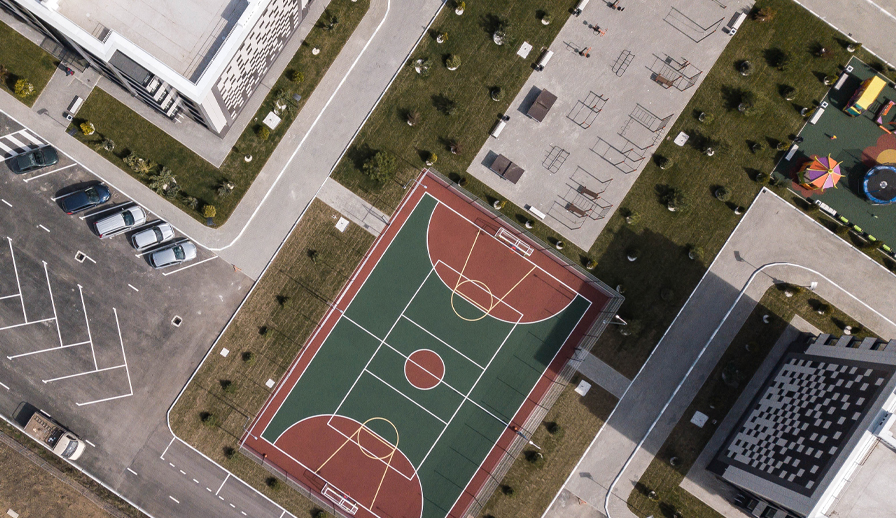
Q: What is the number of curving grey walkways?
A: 2